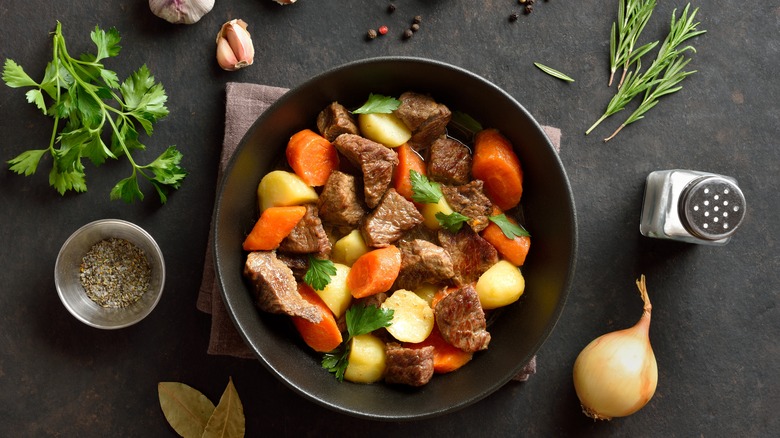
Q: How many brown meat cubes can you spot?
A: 13